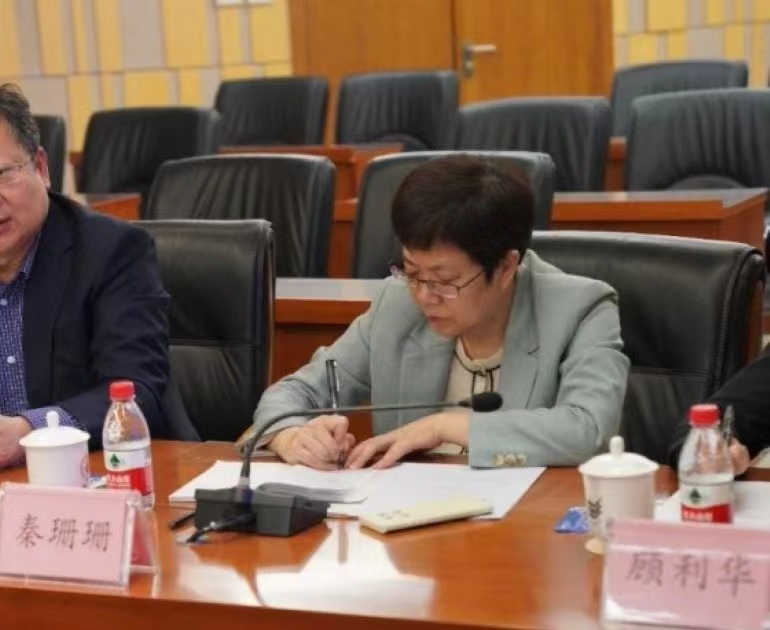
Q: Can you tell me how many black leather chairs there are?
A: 11